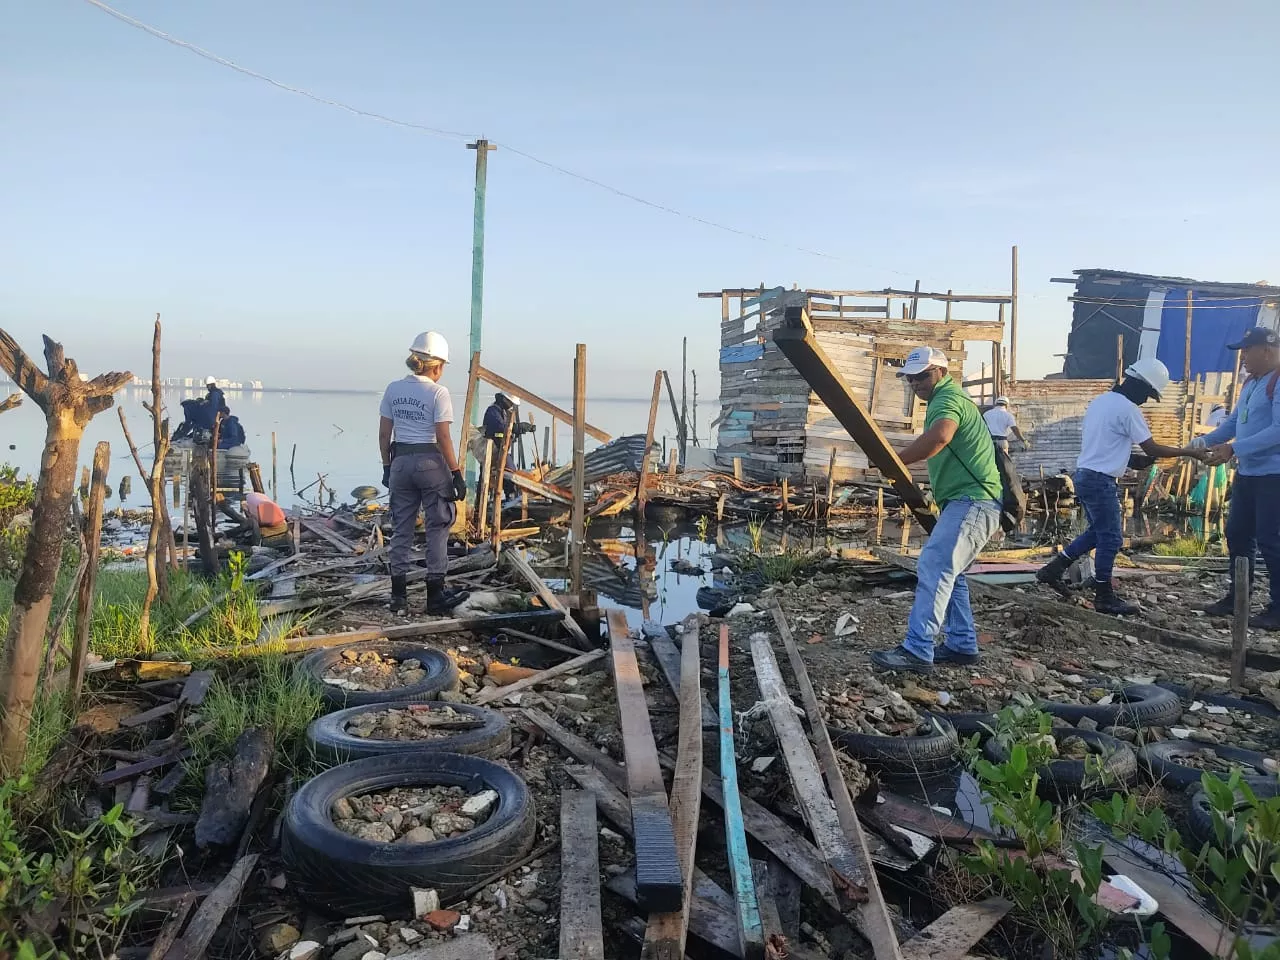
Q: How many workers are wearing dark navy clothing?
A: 4